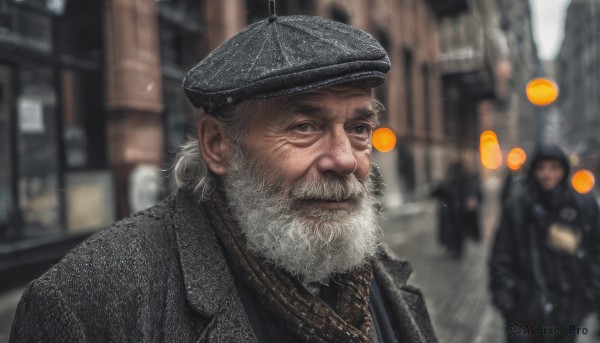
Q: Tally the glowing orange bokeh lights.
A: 5